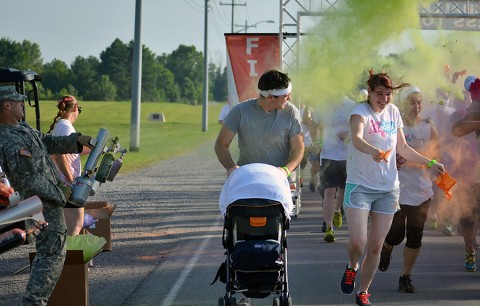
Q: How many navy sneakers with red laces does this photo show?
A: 2